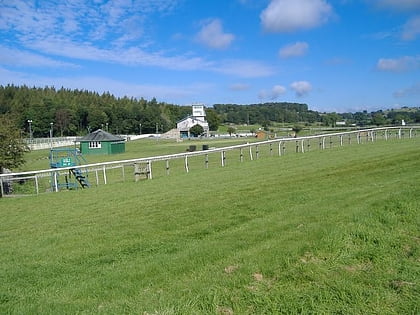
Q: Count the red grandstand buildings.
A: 0